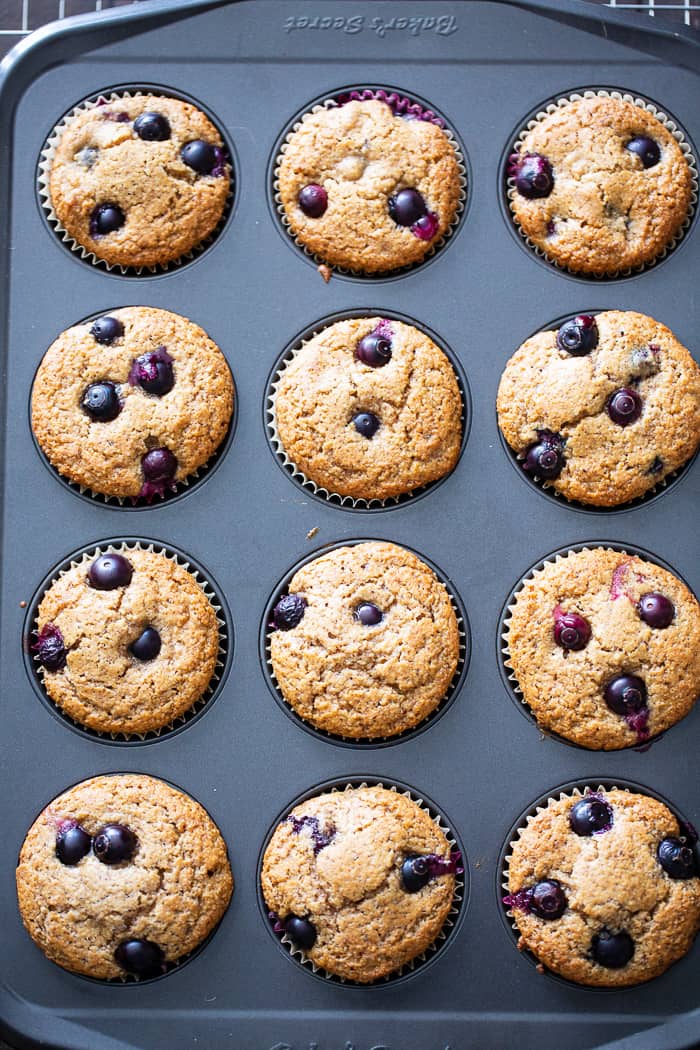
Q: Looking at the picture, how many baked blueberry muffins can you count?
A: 12